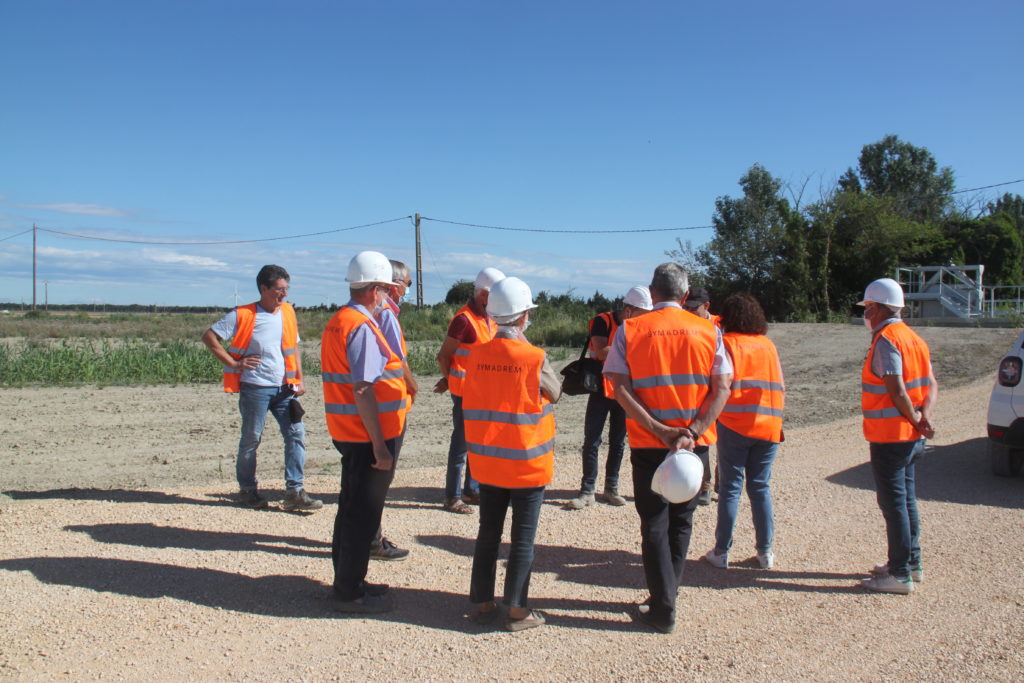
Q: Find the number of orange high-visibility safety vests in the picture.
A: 10